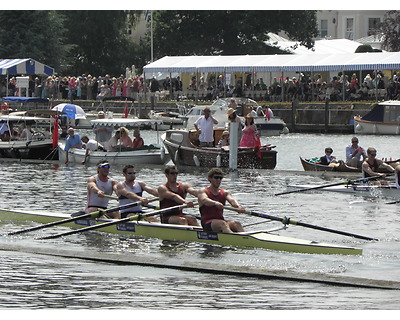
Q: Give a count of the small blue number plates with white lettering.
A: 3